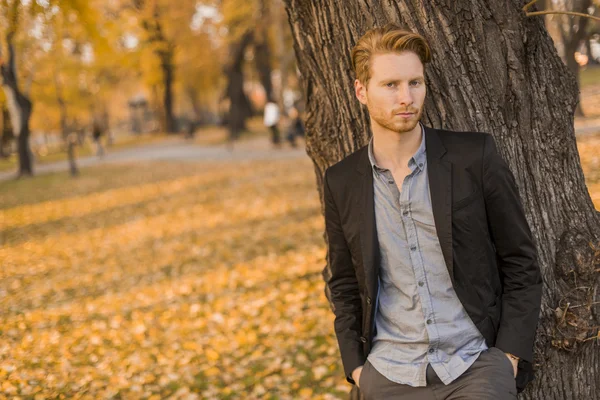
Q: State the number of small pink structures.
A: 0